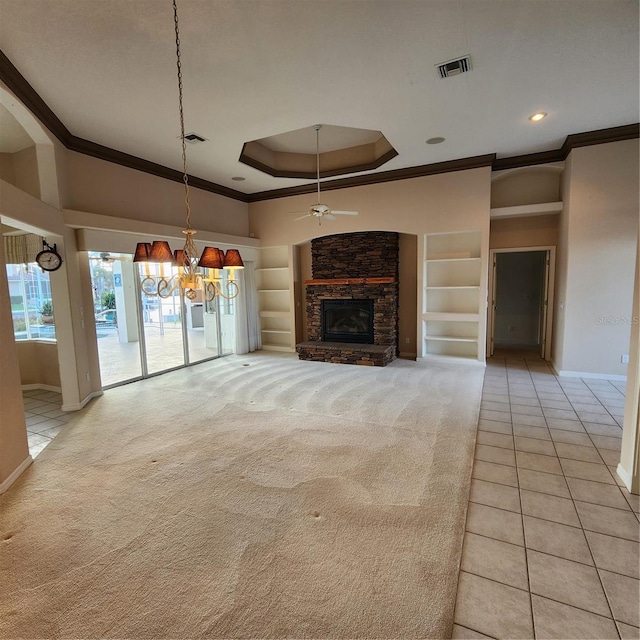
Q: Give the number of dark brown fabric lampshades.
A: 6